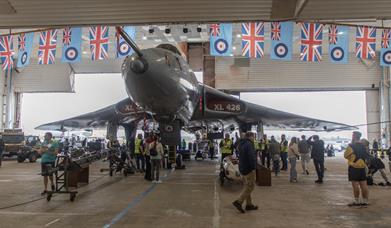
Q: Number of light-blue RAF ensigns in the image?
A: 7